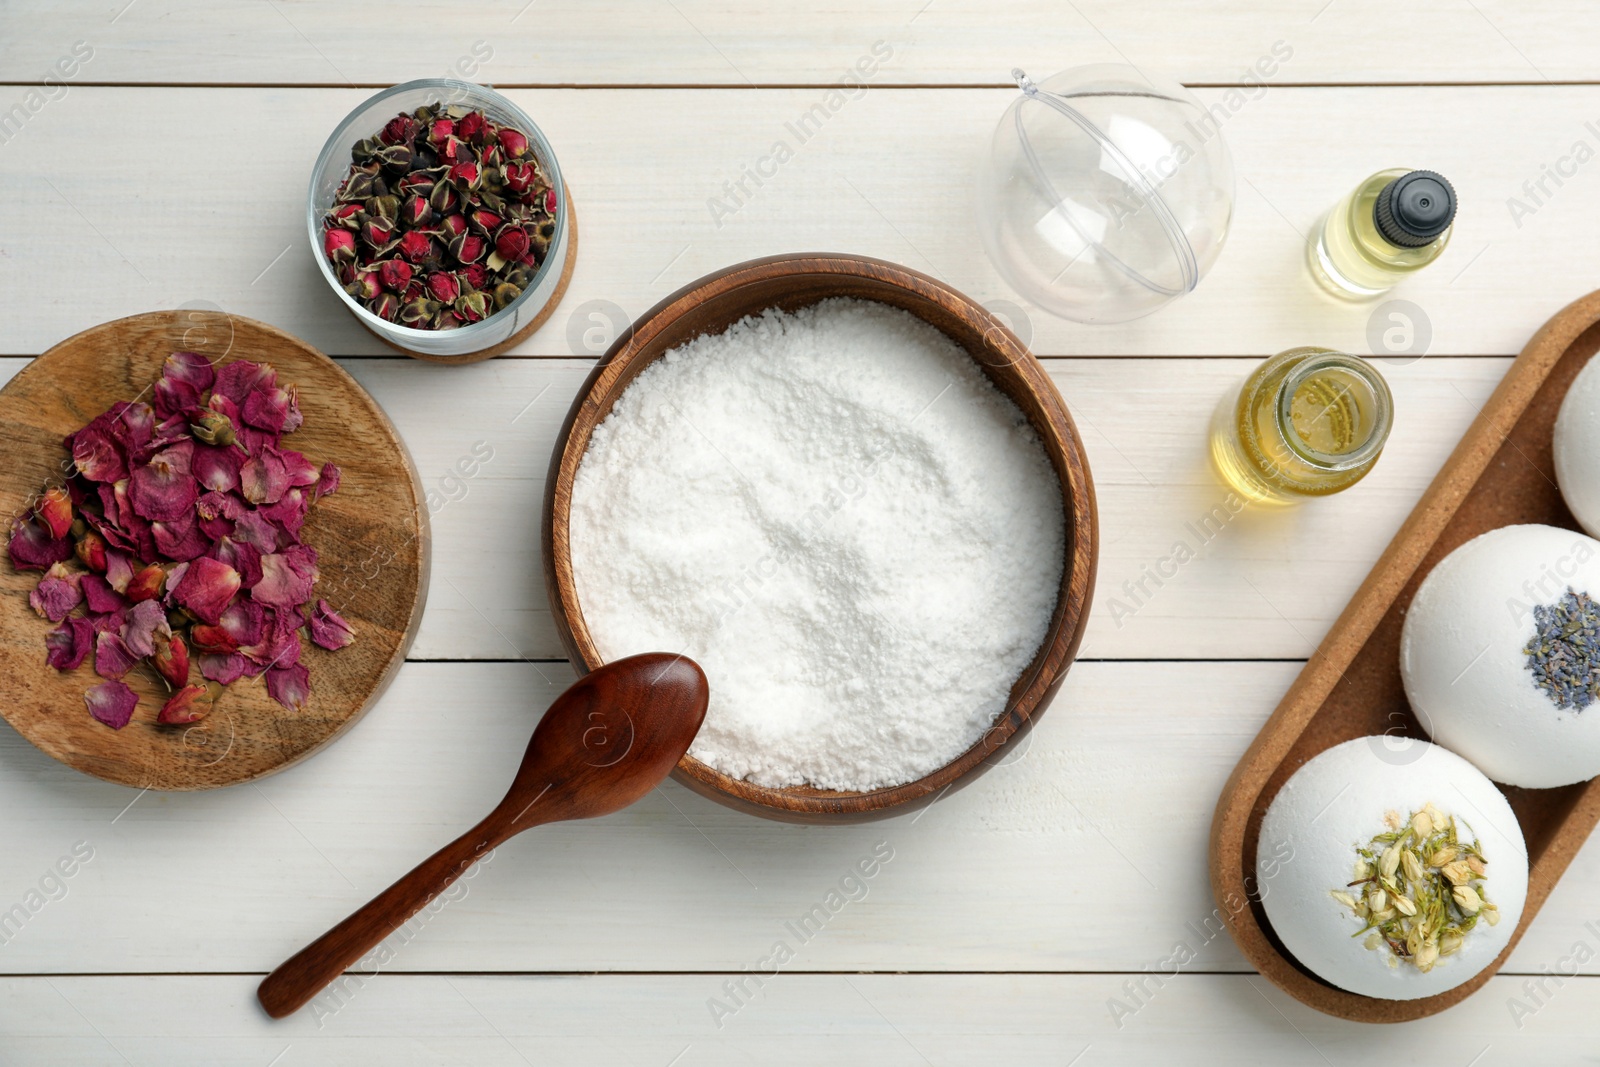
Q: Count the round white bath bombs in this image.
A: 3